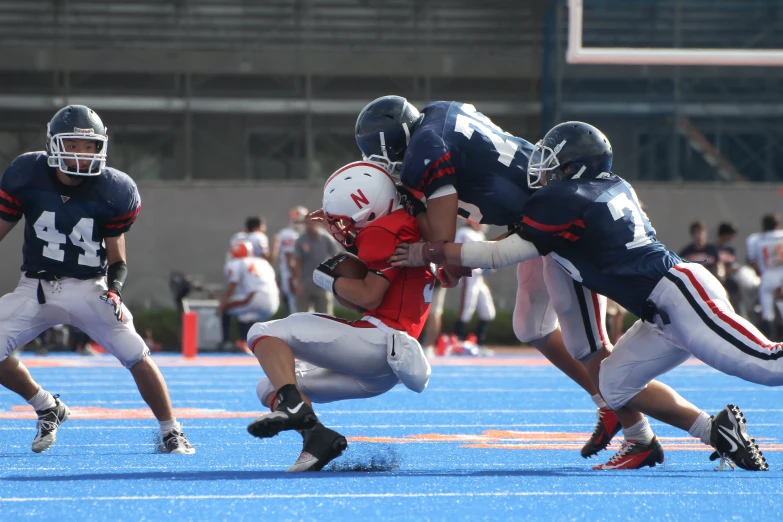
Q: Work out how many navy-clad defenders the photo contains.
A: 3